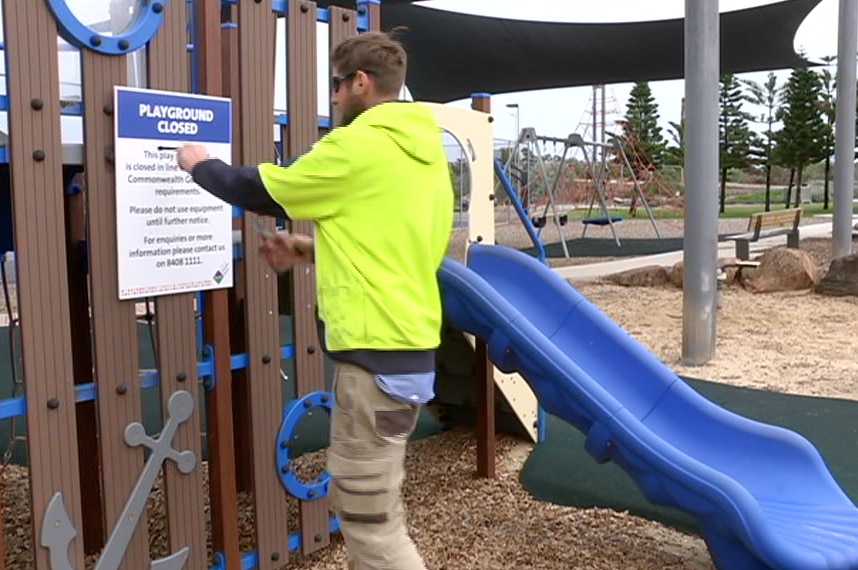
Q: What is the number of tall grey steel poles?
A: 2